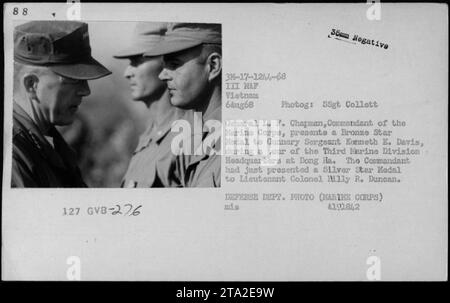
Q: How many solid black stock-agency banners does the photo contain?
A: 1